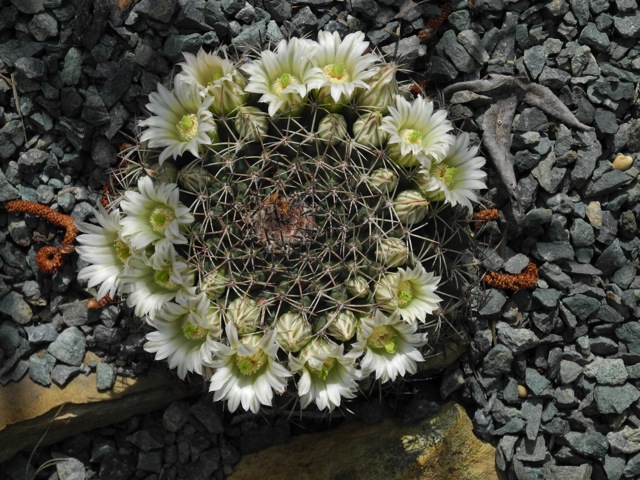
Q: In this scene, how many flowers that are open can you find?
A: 14